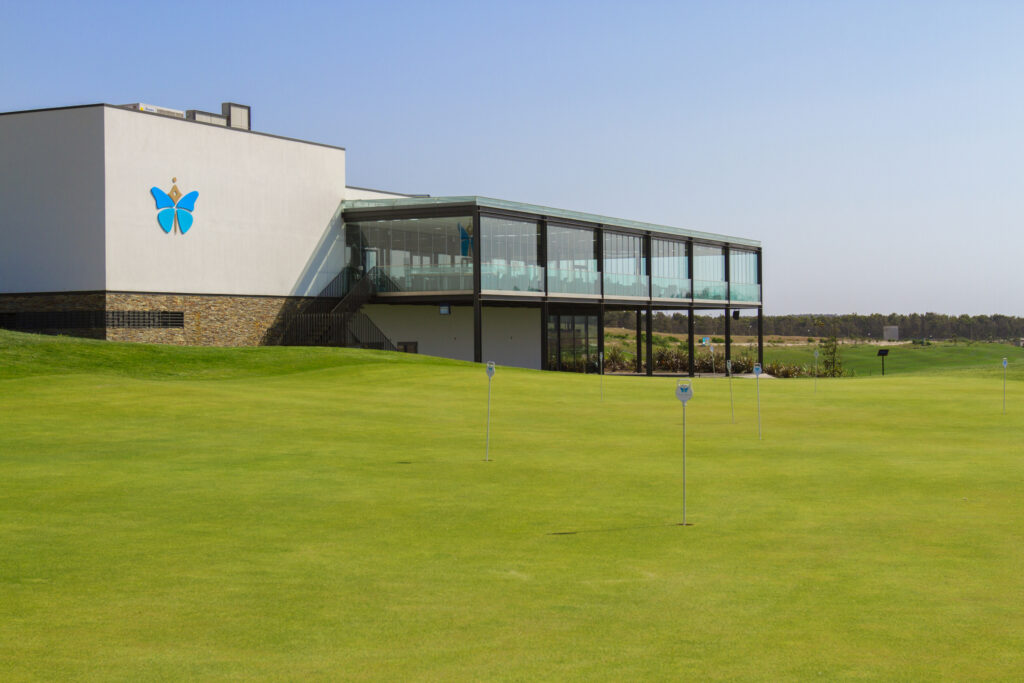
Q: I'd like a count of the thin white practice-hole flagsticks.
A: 8